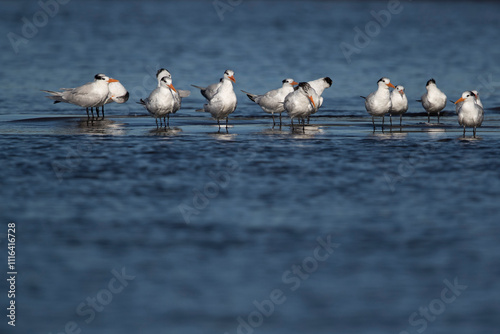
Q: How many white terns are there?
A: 13